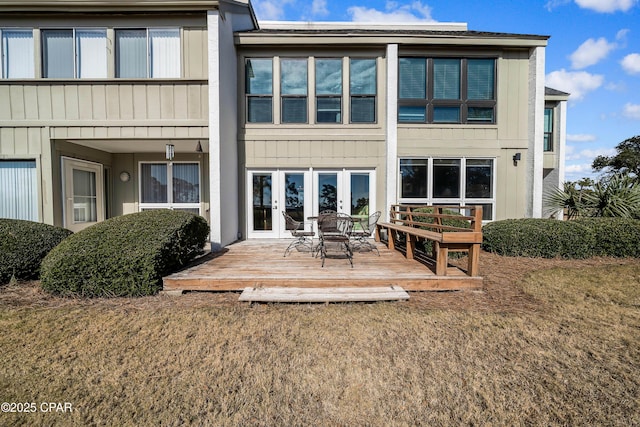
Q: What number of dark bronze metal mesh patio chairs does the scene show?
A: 4